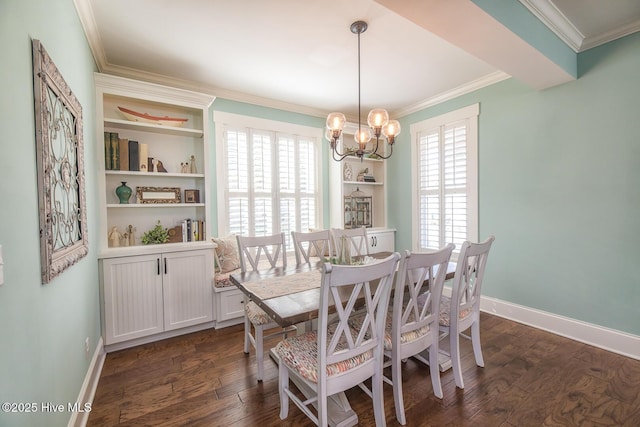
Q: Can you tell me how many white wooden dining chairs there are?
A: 6